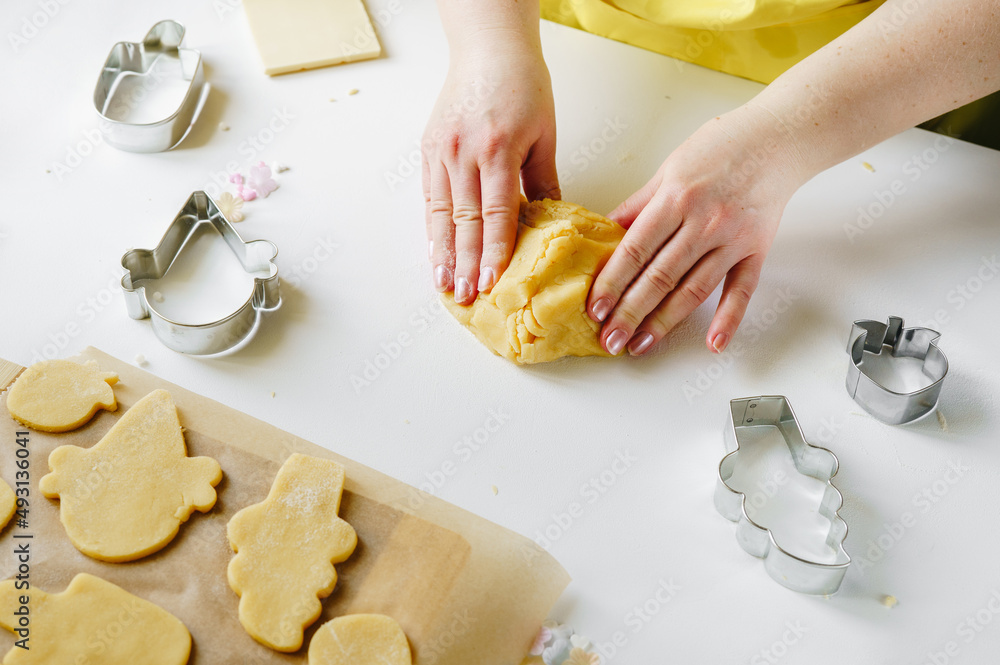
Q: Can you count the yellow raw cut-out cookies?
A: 6